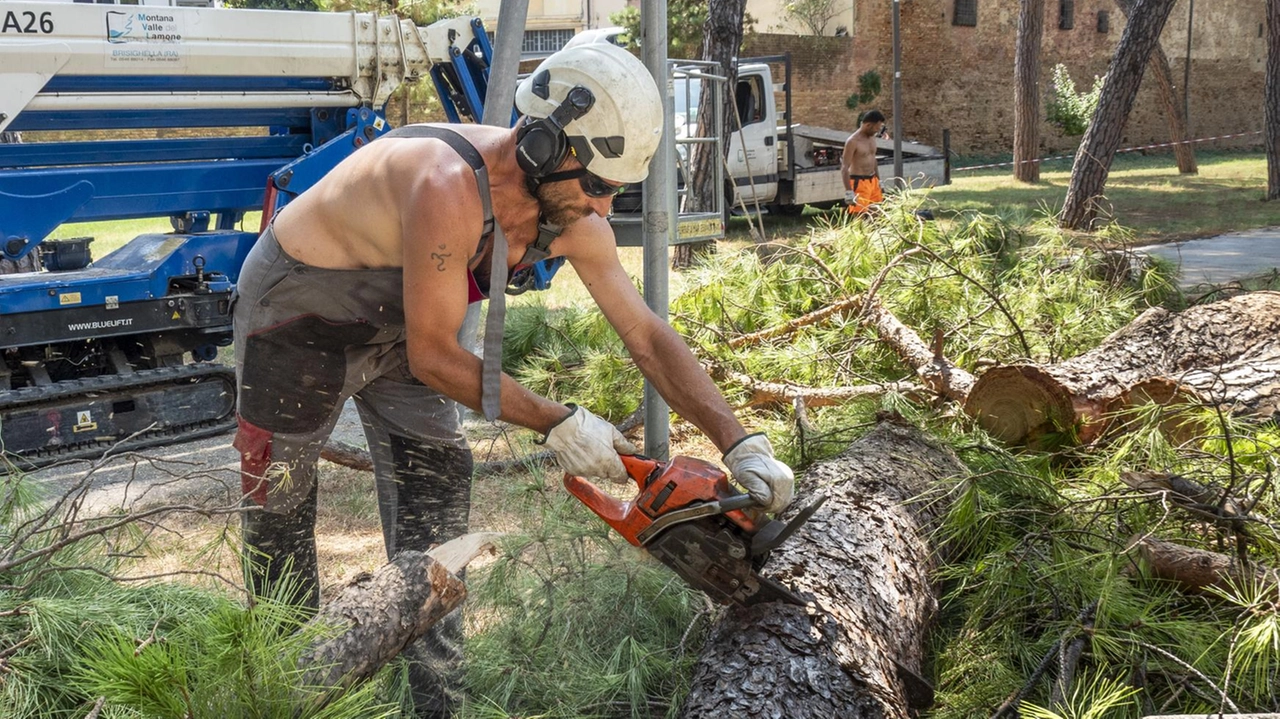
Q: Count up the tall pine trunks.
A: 5